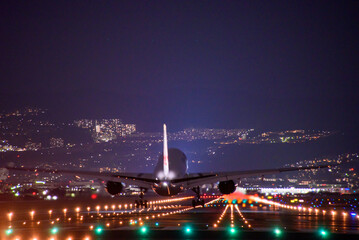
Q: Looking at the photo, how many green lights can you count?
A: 8